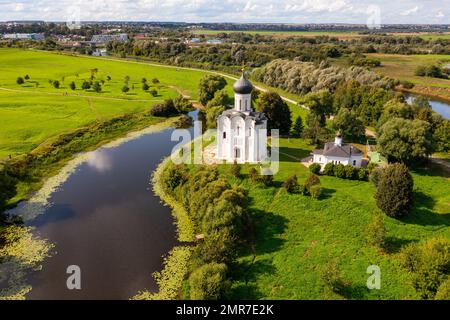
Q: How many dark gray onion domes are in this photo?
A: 1